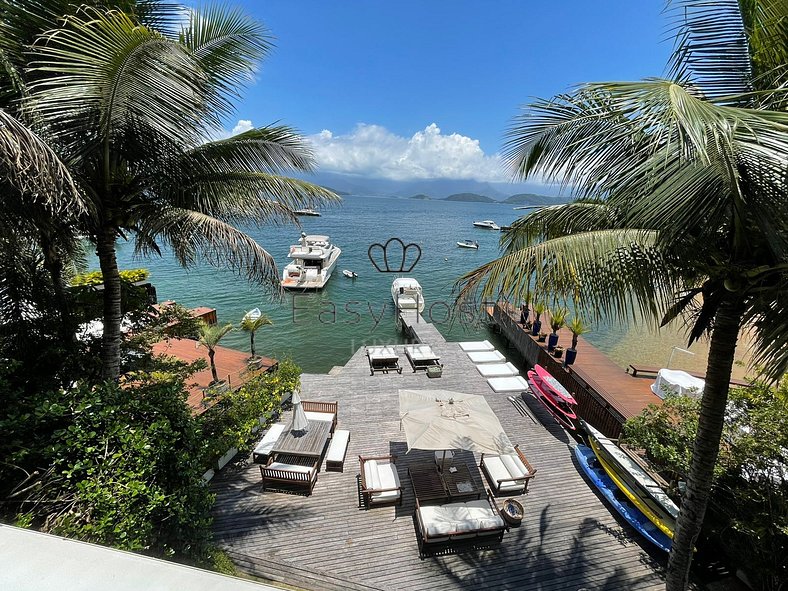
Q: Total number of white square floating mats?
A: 4